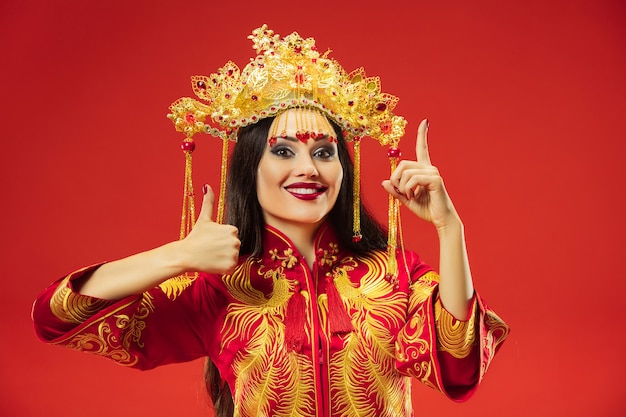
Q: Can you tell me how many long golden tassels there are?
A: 4